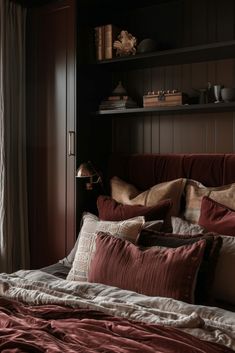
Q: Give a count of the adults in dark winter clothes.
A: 0